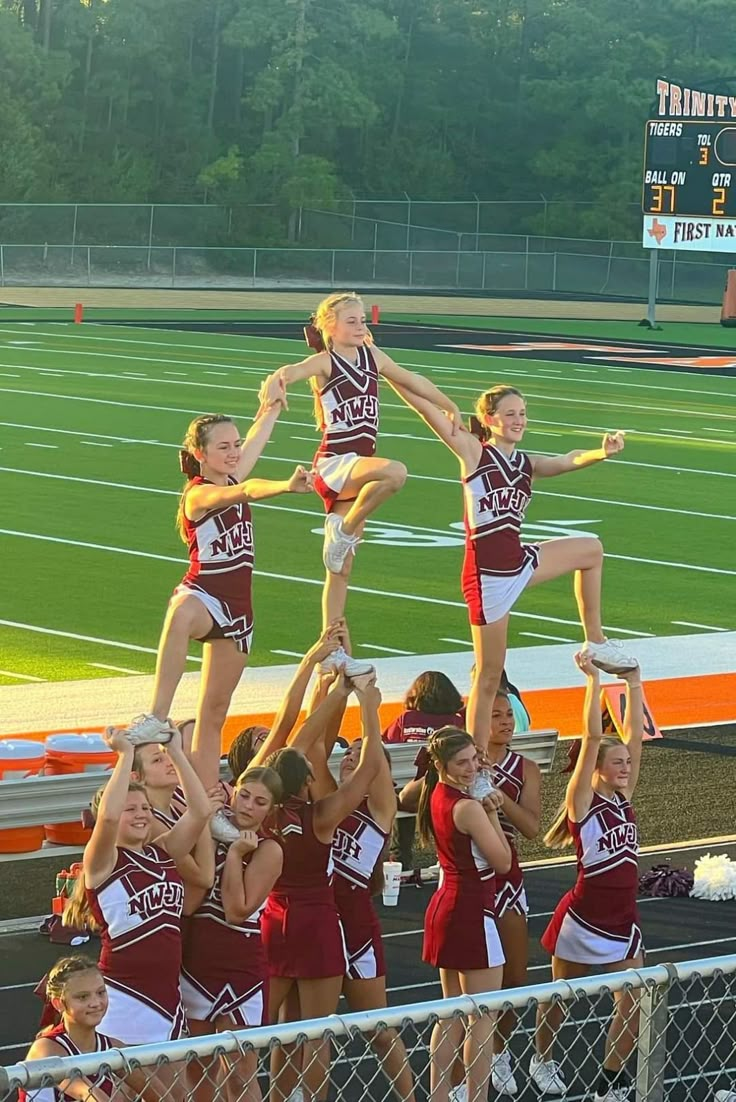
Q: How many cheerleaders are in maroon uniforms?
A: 13